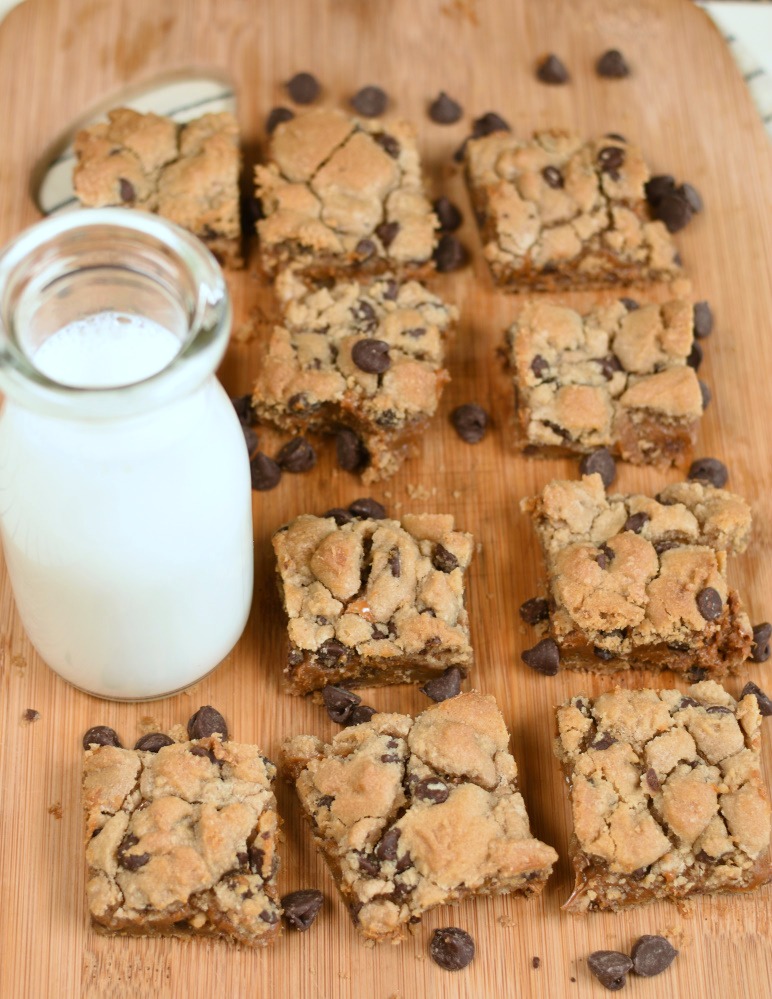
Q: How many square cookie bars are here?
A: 10